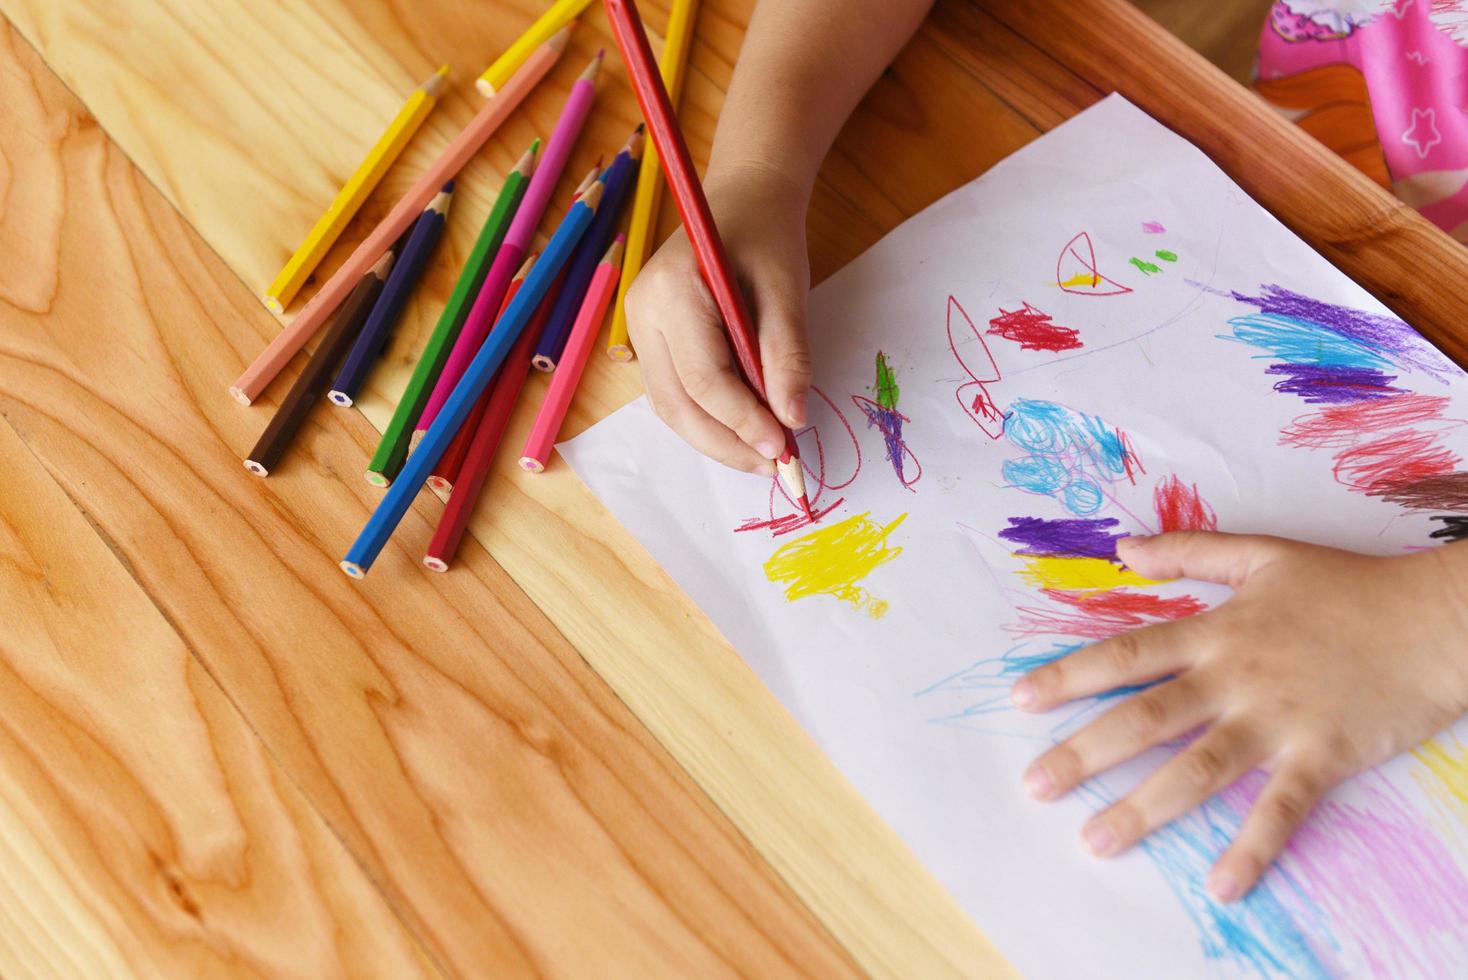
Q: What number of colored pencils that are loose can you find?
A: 13